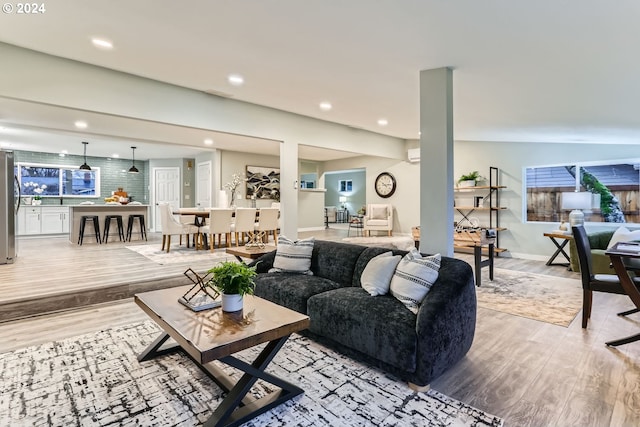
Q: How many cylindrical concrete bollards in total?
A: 0